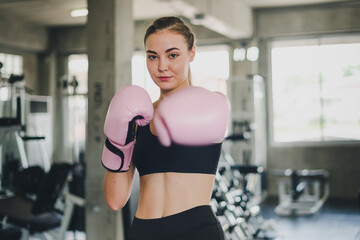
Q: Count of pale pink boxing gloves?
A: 2